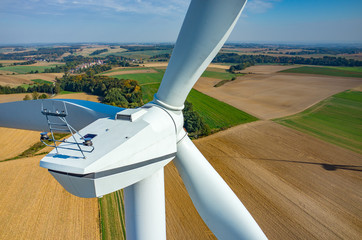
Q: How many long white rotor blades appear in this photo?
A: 3